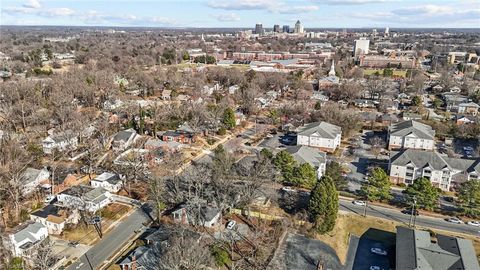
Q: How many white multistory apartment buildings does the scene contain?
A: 4